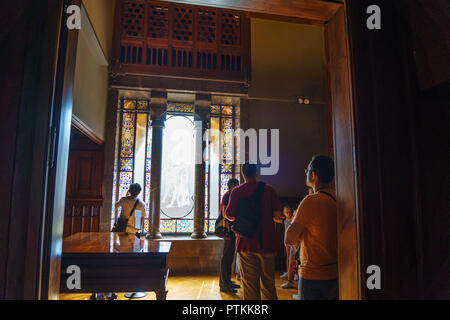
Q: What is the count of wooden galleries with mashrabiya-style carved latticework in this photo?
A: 1